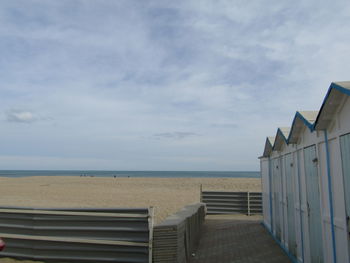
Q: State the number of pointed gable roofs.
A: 4